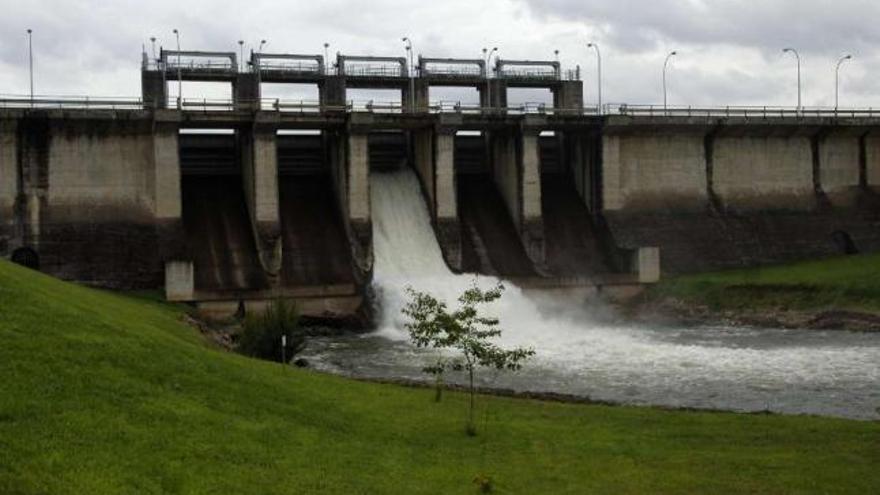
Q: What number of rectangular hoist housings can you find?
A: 5